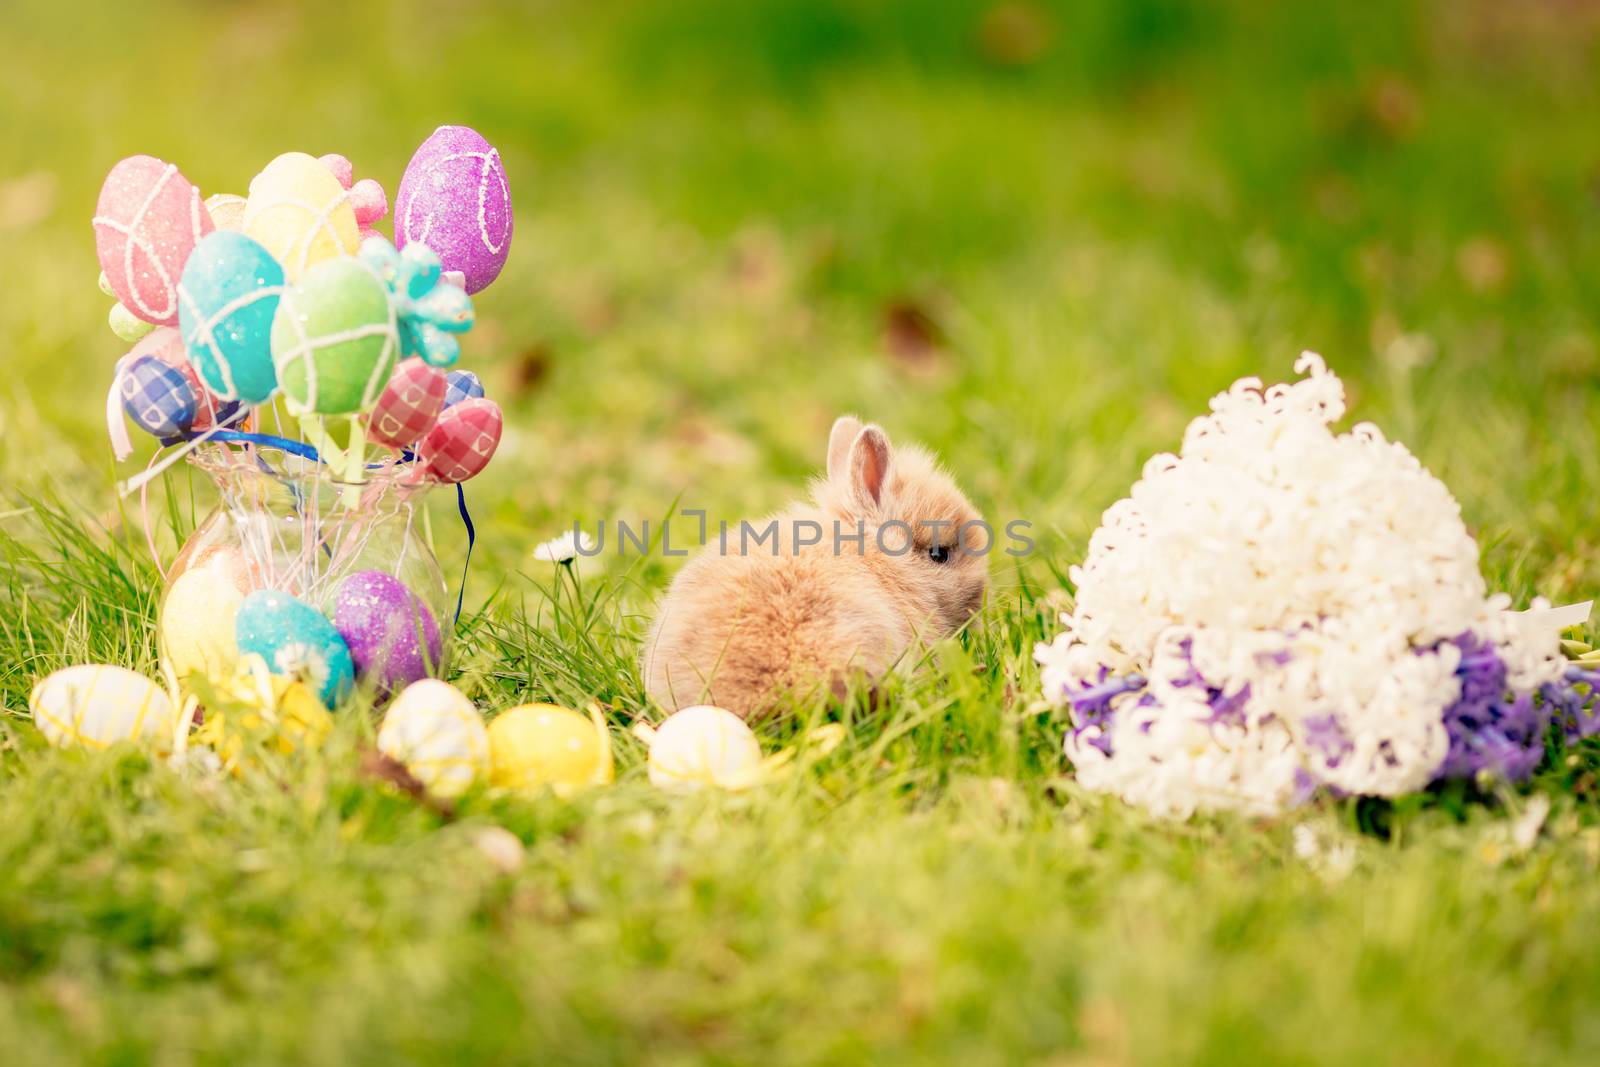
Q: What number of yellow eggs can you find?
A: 3